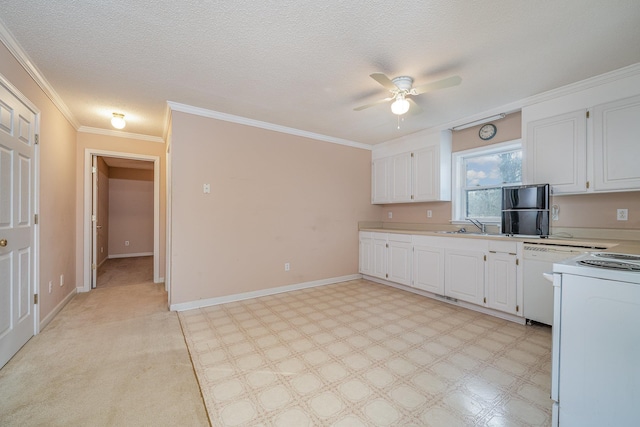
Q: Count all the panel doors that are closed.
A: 1